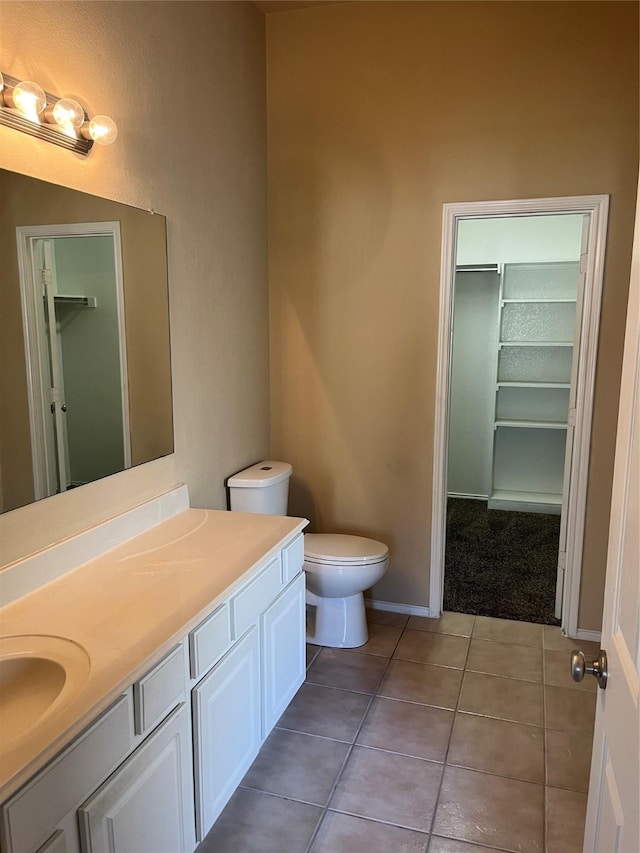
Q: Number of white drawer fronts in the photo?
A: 5